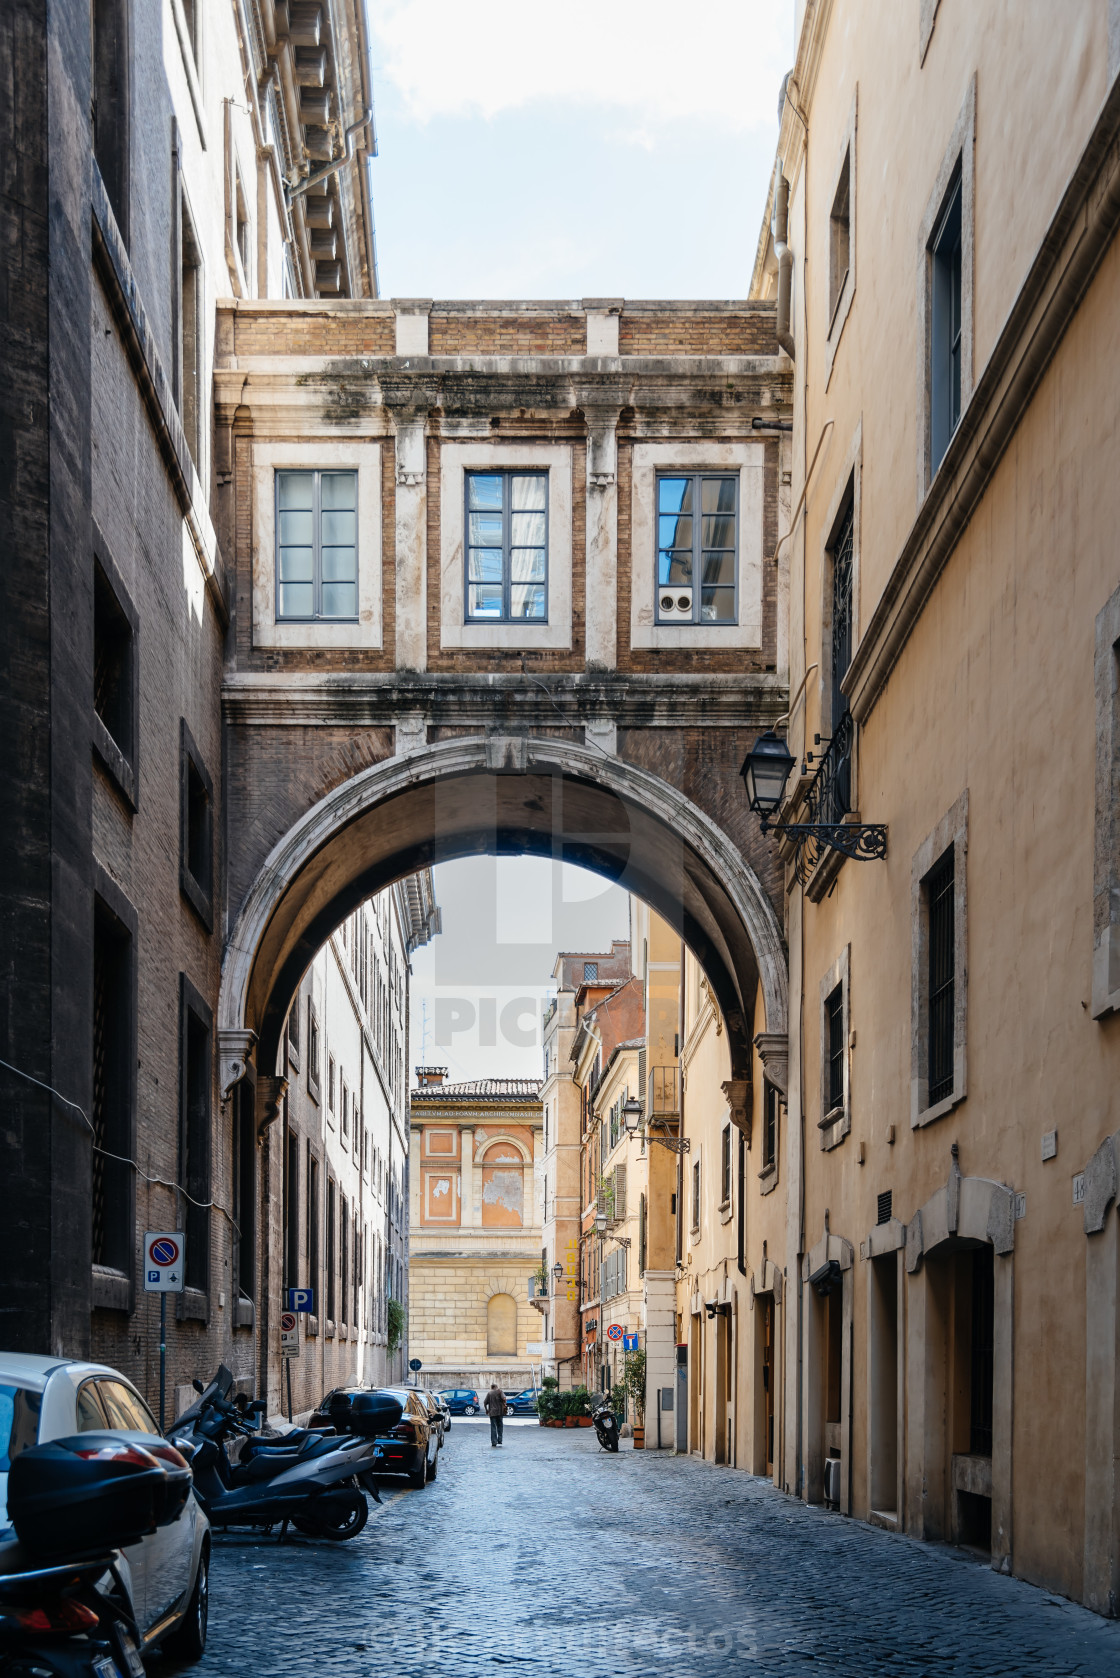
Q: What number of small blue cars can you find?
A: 2